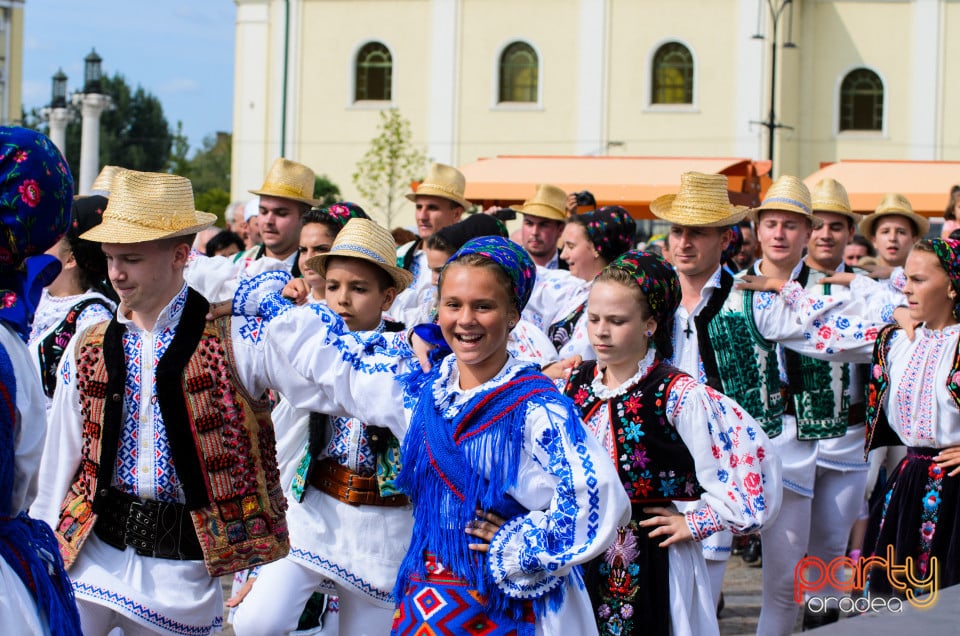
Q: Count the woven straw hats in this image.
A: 10